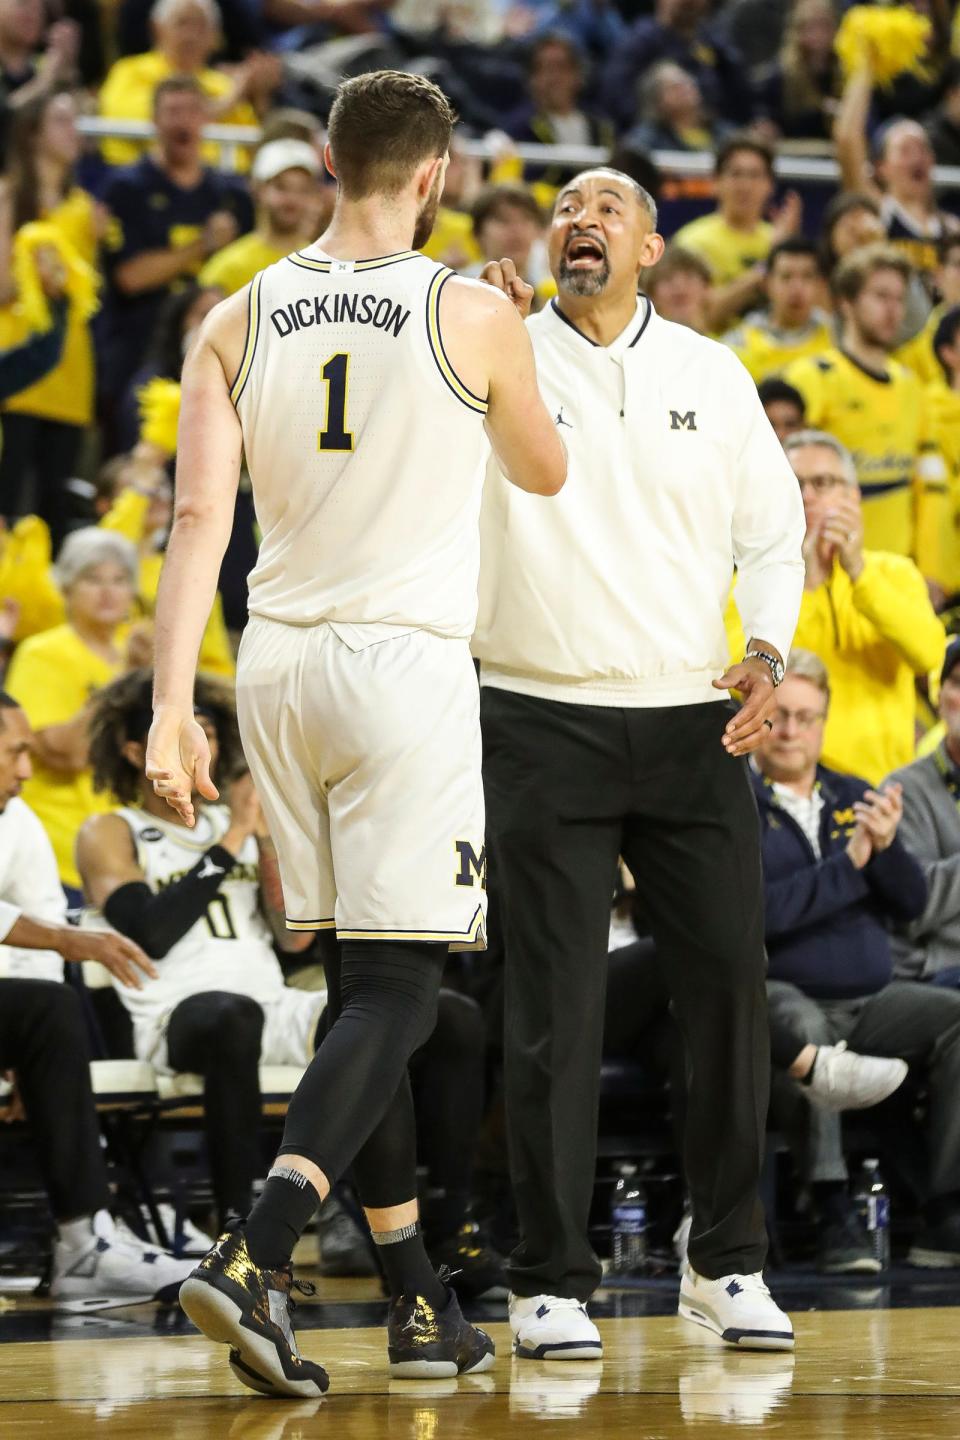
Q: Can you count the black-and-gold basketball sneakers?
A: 2